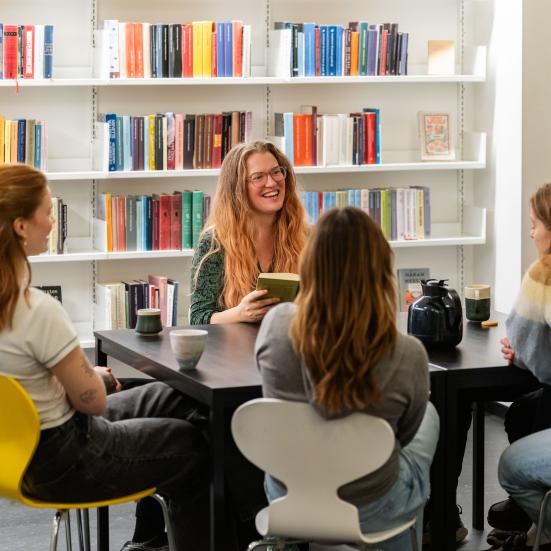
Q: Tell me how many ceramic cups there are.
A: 3